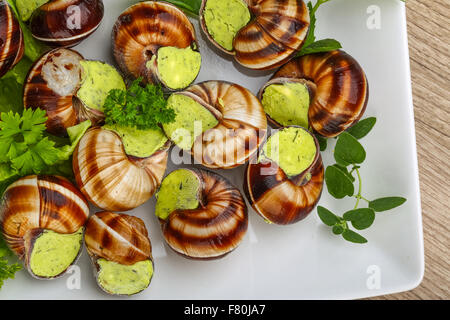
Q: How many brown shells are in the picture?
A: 12